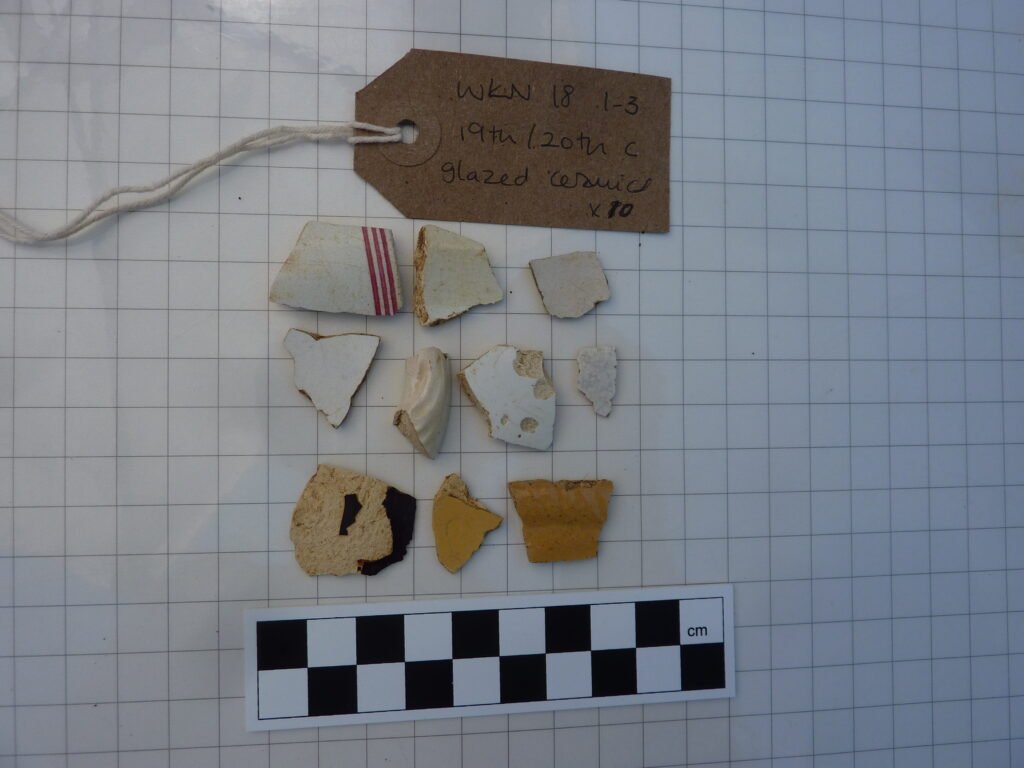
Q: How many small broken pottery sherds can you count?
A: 10